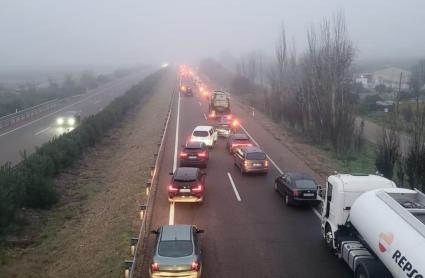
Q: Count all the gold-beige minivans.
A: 1